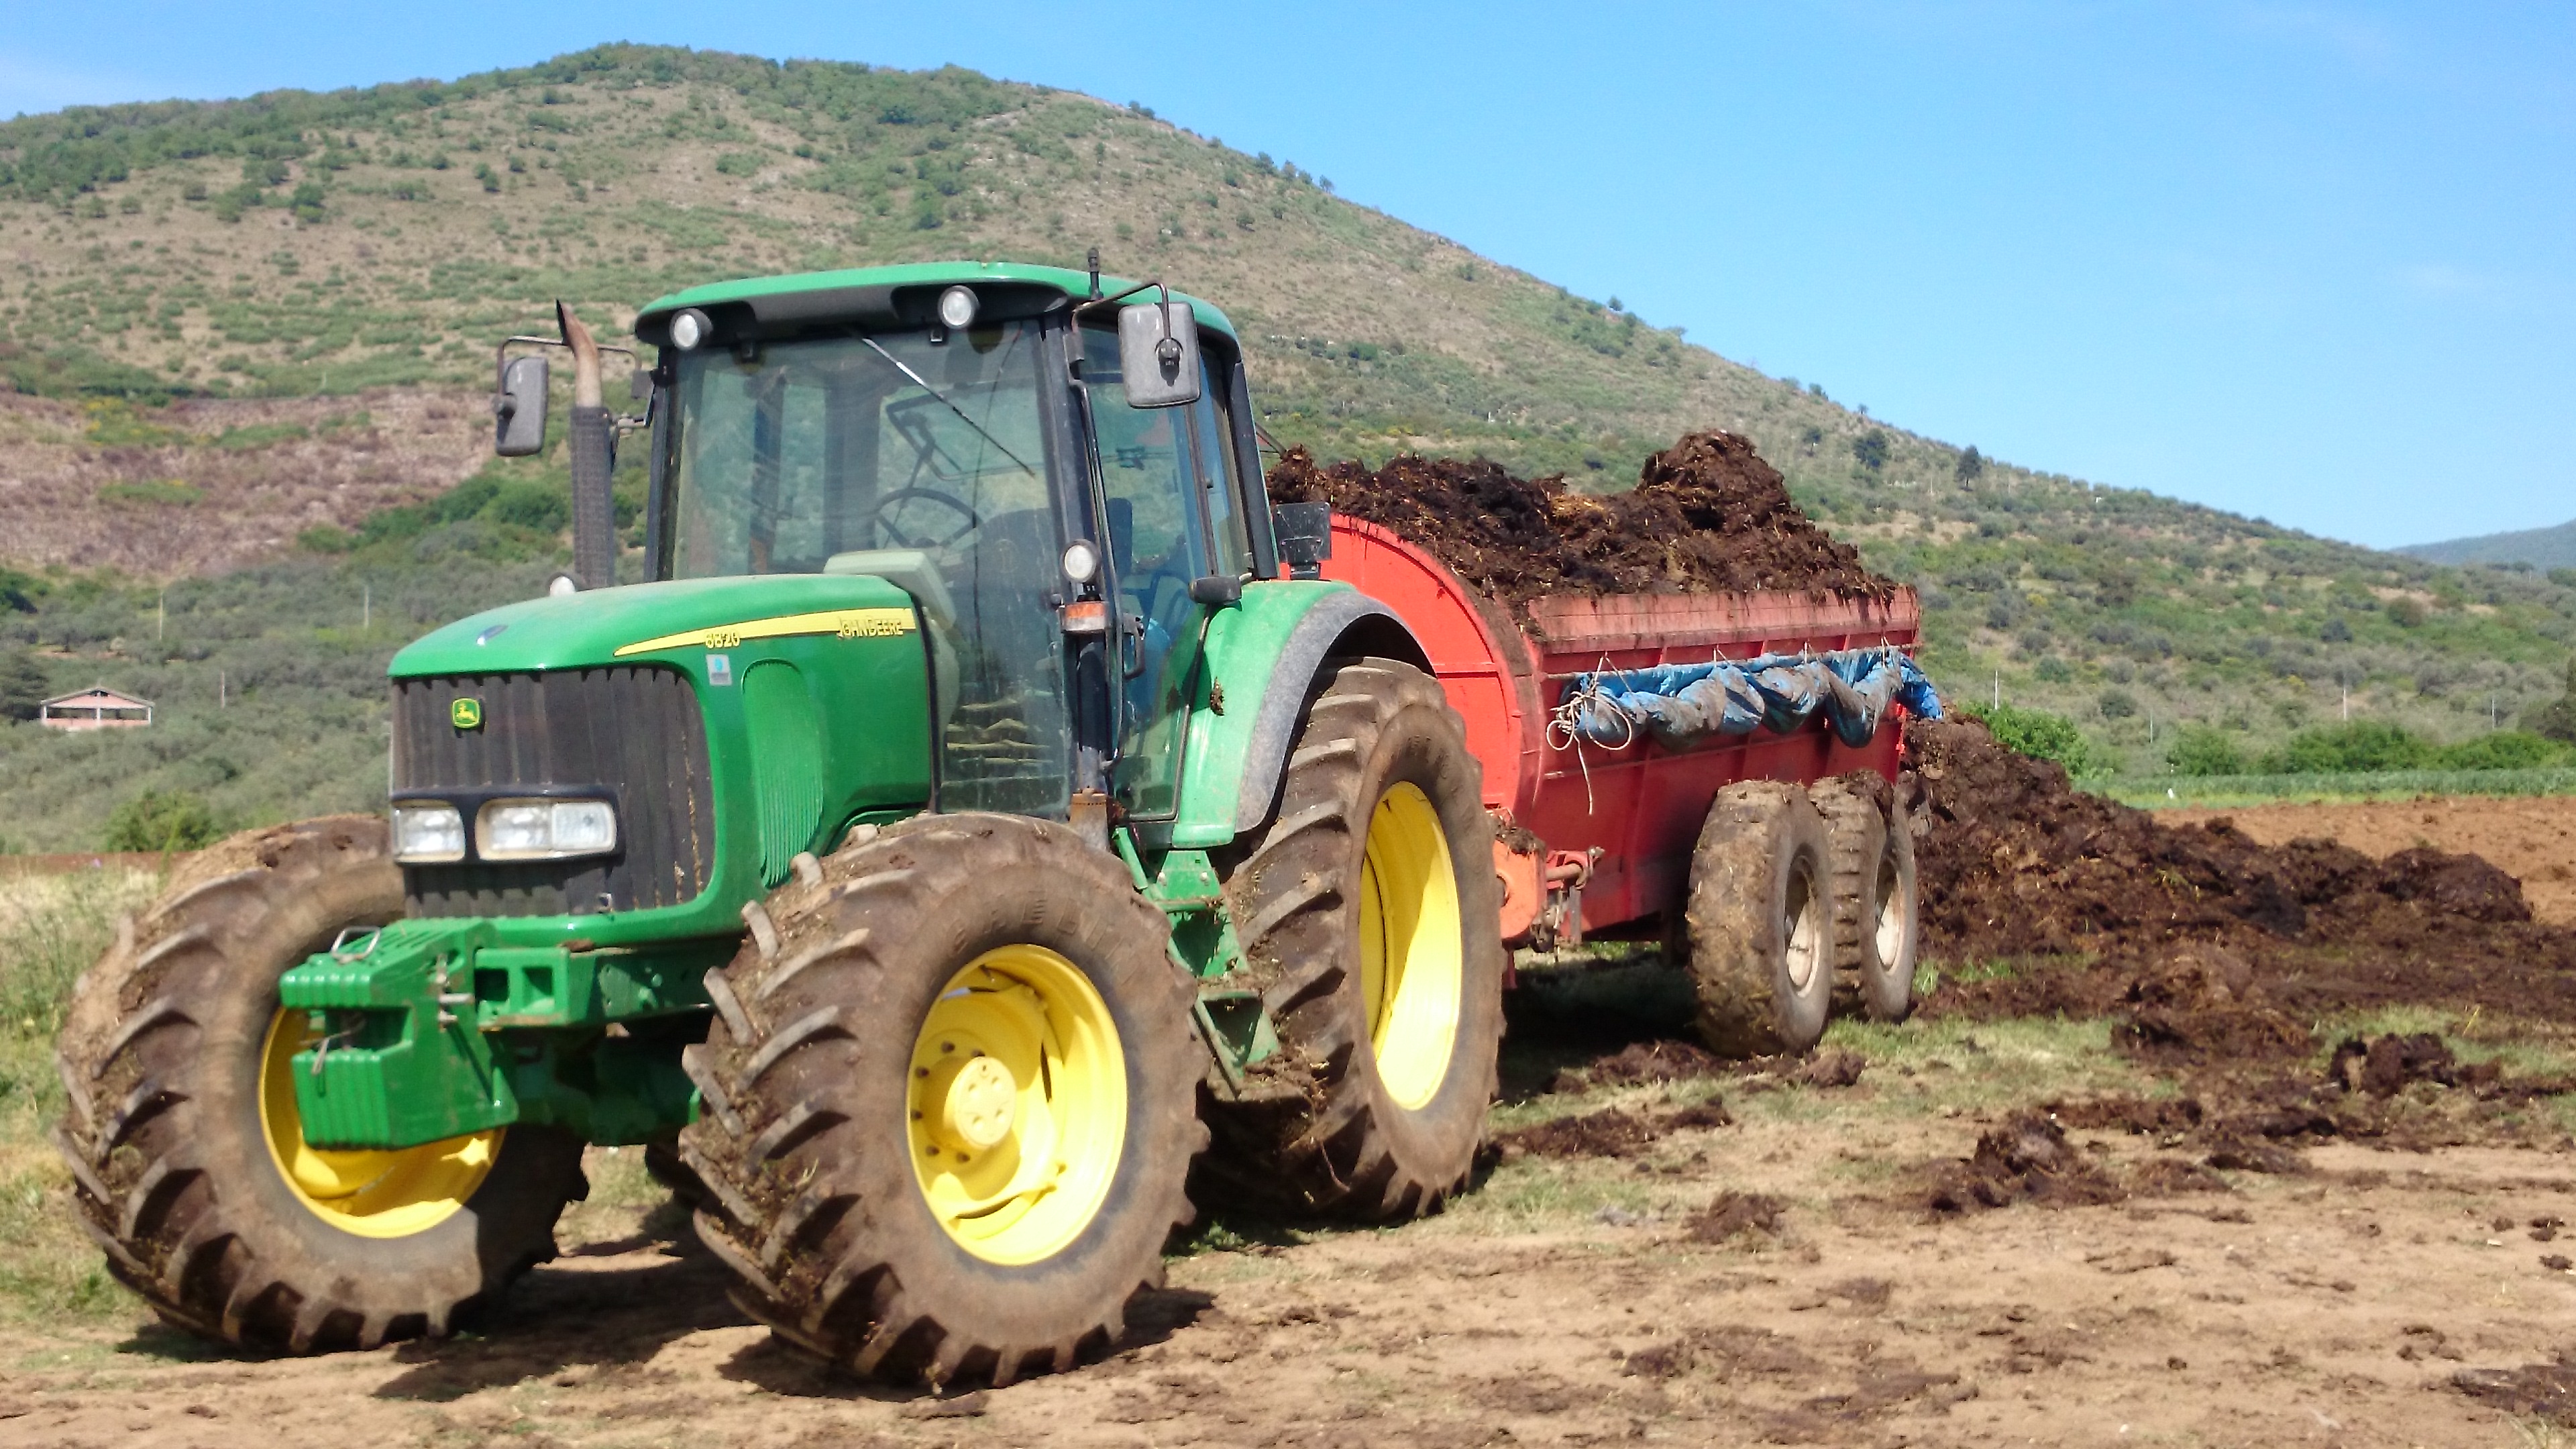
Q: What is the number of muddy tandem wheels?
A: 2